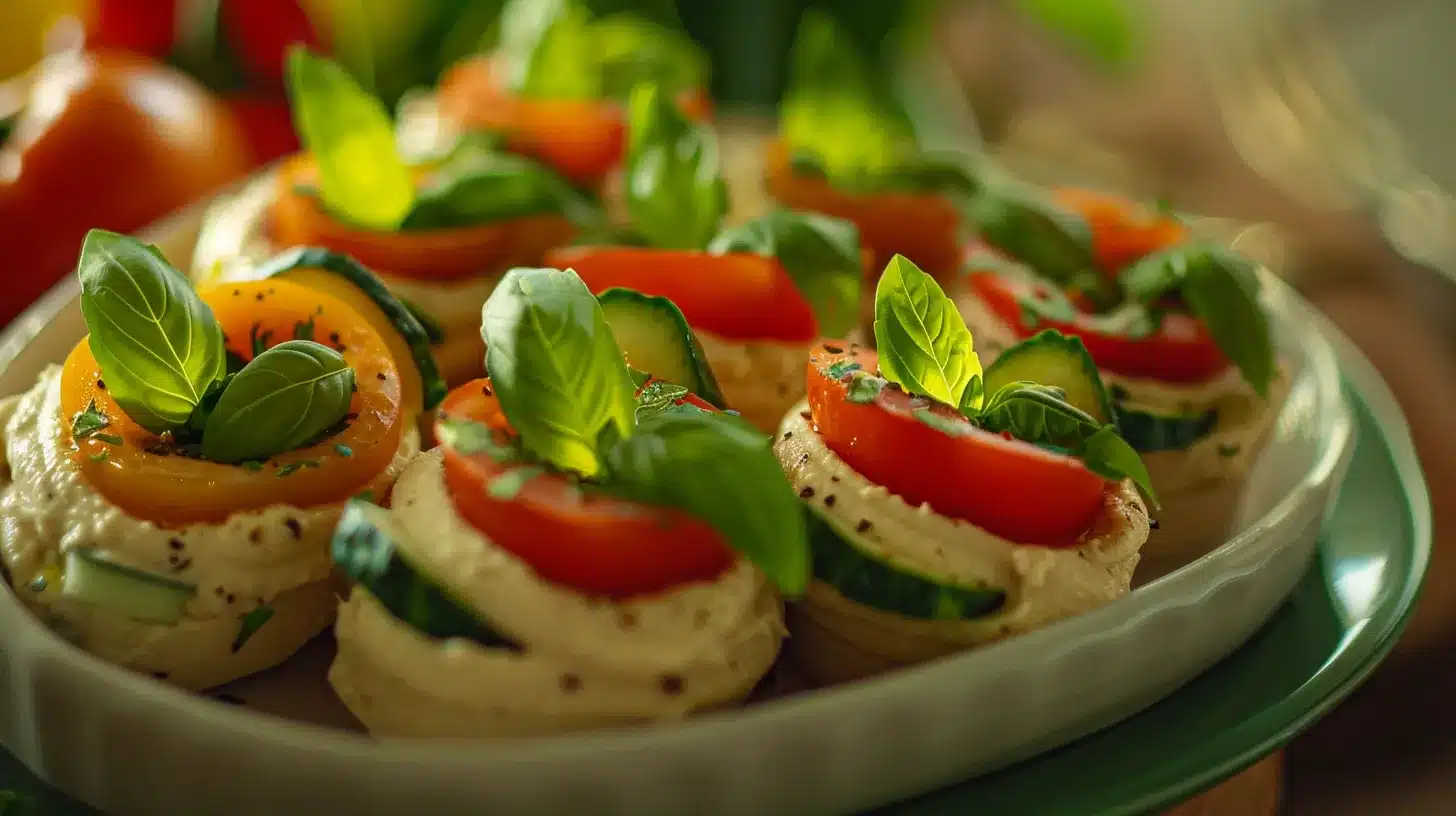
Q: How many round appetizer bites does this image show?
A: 8